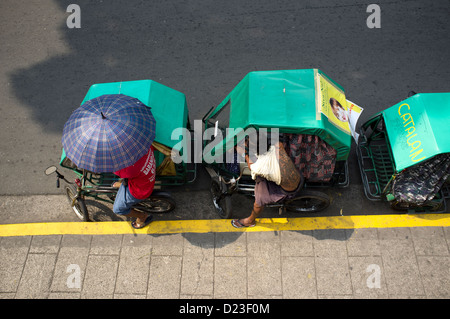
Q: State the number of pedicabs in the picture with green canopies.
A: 3